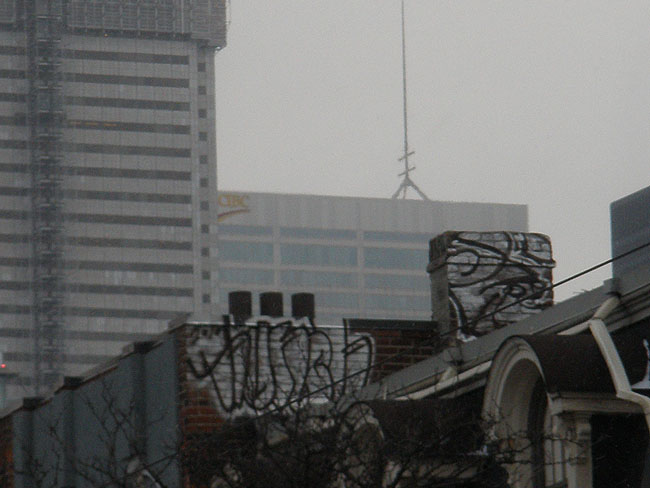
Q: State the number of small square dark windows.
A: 11